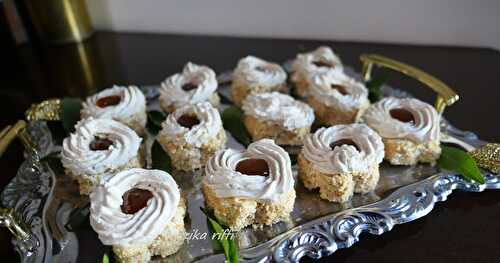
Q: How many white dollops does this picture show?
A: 12